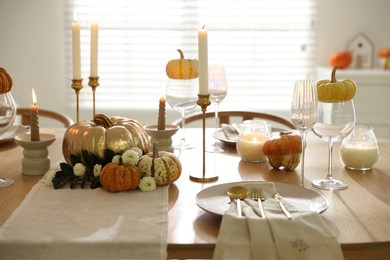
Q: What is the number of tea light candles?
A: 2